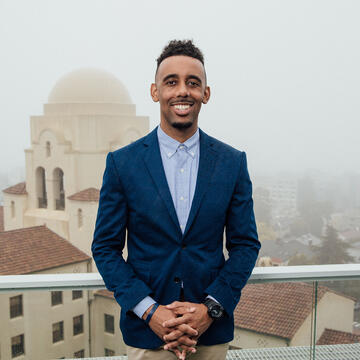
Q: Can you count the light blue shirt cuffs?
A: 2